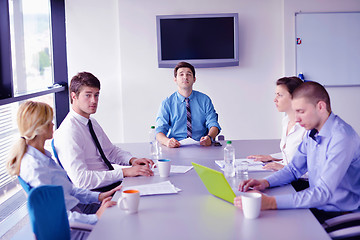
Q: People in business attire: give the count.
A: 5